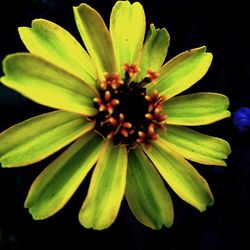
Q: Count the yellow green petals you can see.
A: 13